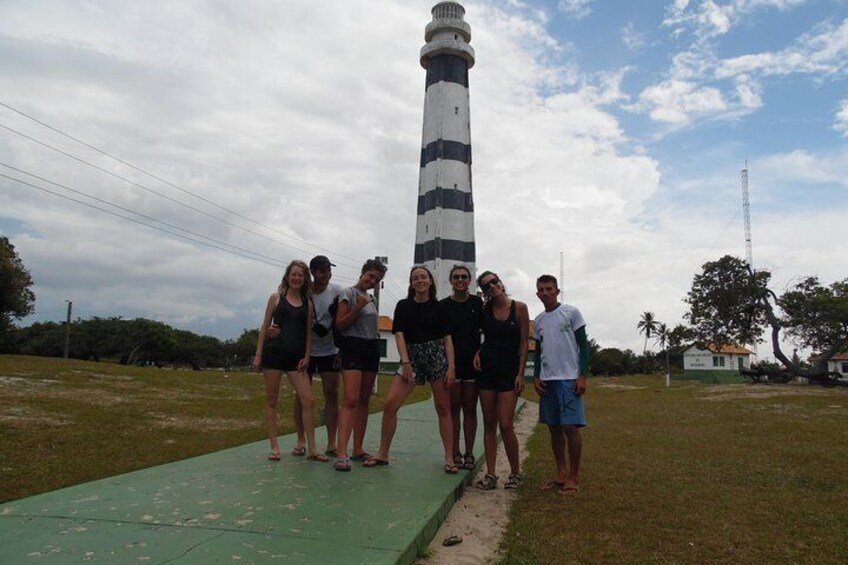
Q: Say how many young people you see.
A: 7